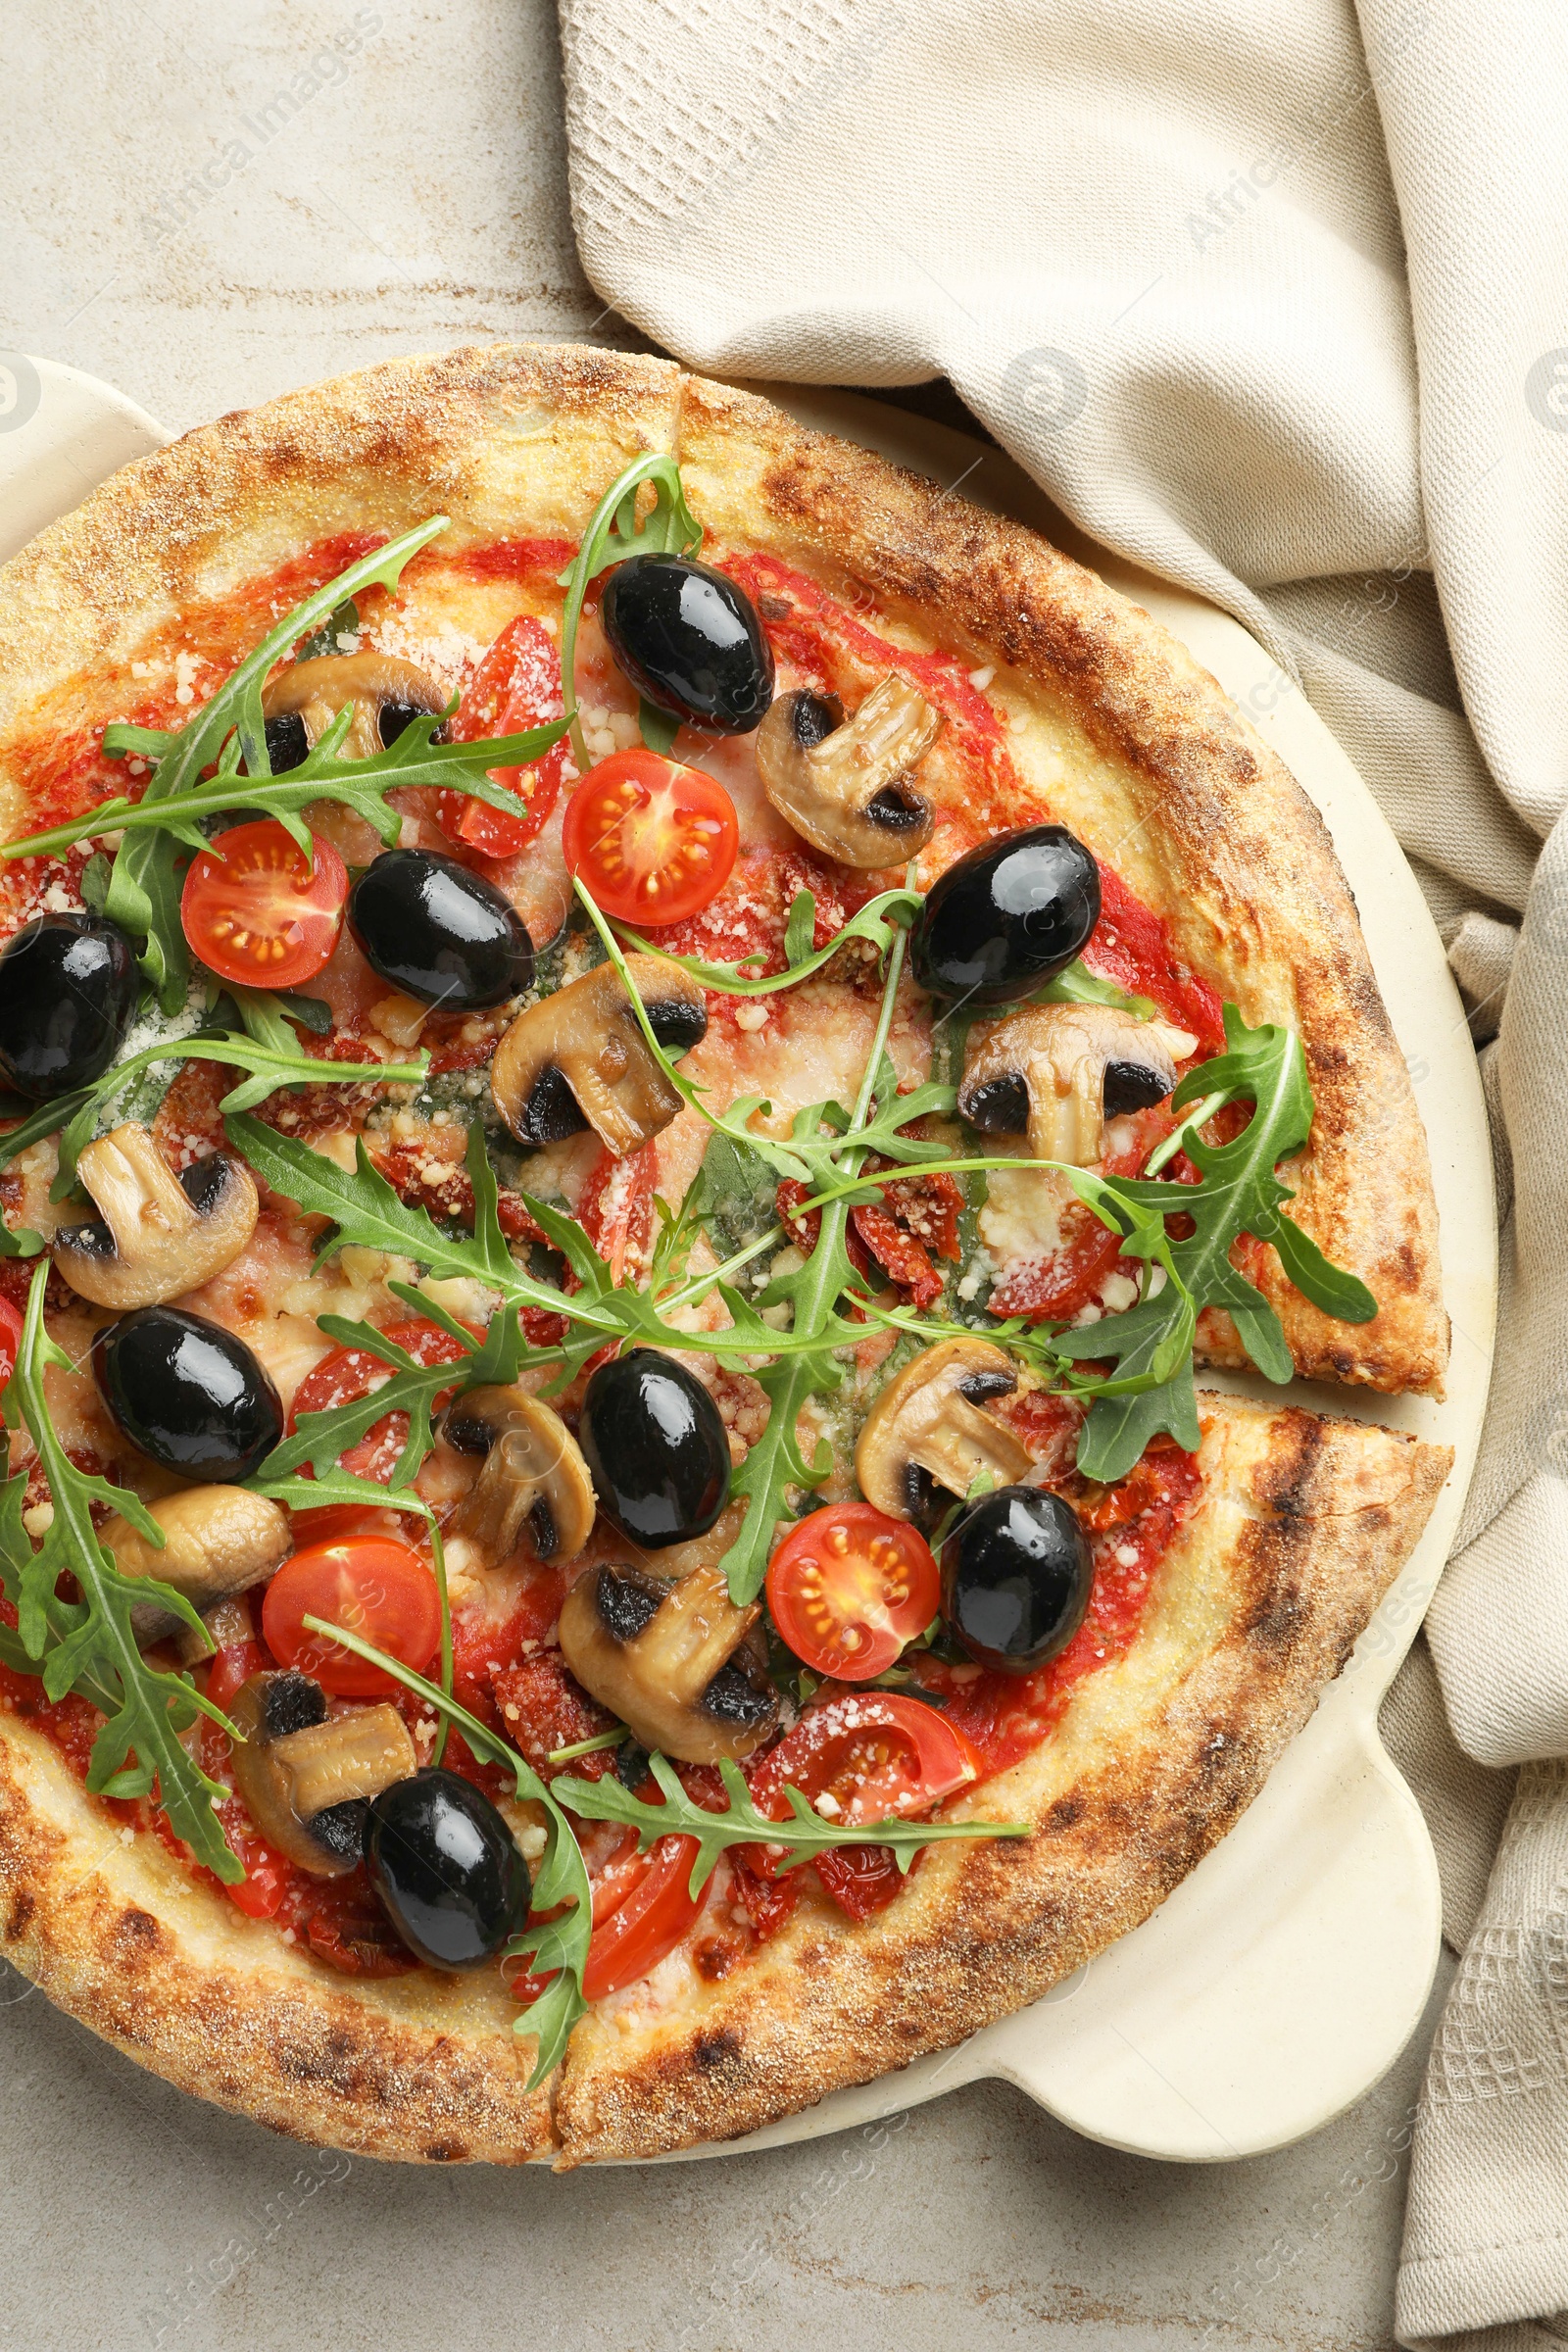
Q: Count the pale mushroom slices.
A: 10